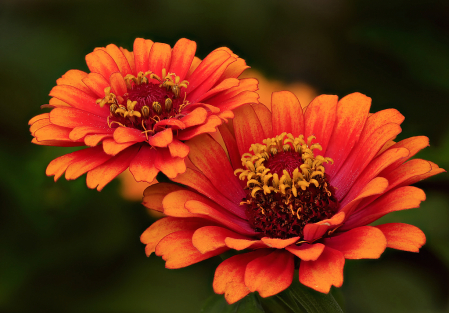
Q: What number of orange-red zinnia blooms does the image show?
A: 2